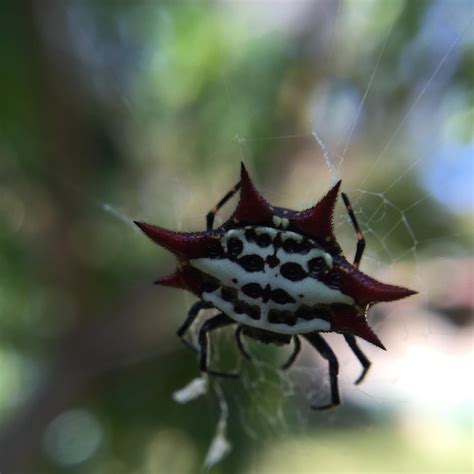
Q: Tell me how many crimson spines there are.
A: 6